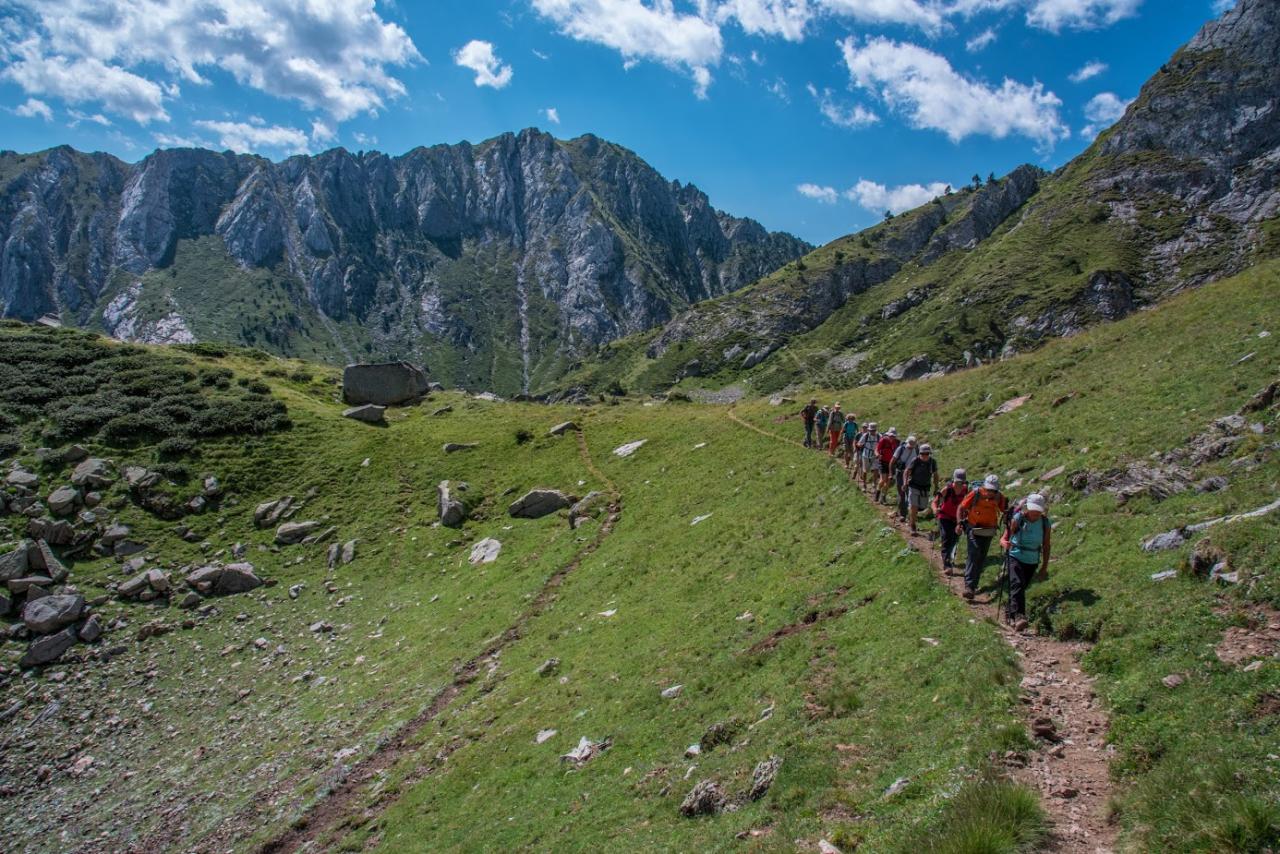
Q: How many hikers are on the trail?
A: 12